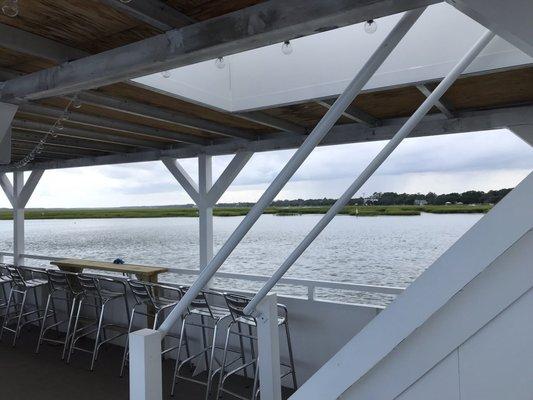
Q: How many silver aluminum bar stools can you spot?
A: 7